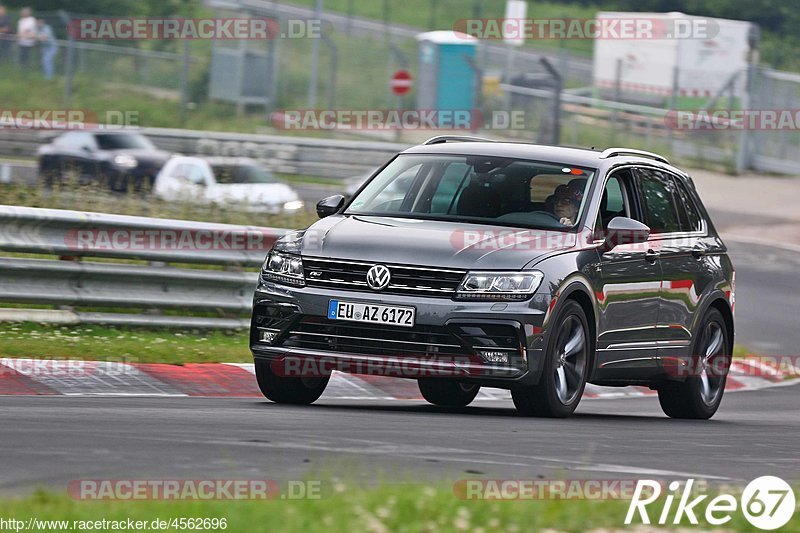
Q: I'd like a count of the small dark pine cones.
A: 0